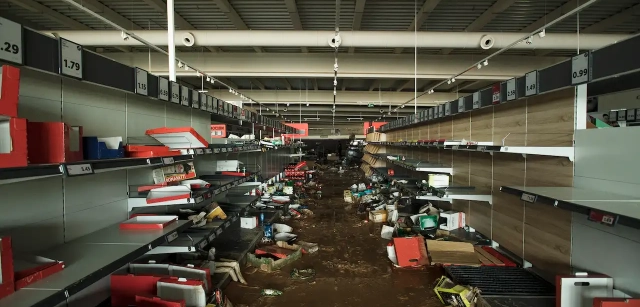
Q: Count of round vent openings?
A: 3